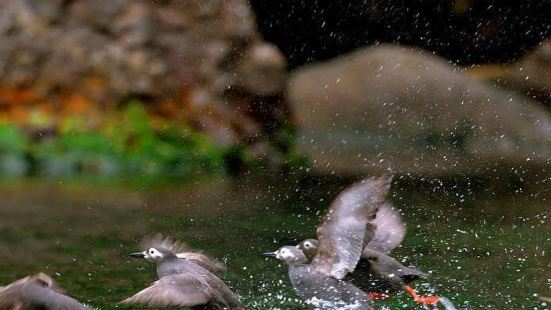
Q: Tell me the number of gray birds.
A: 4